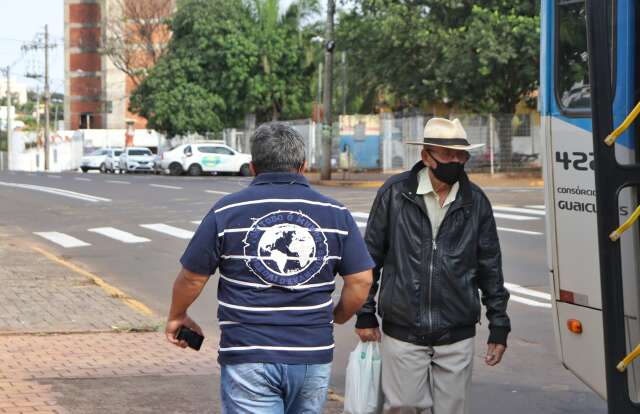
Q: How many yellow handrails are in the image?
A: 3